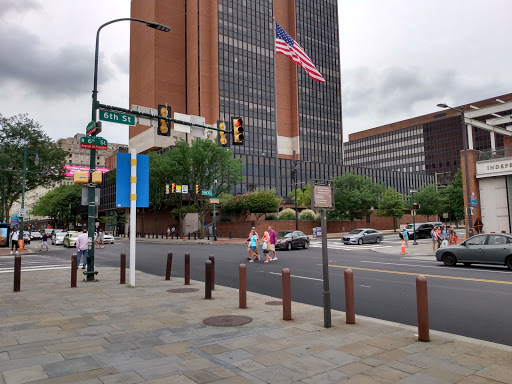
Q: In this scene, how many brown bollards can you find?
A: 11